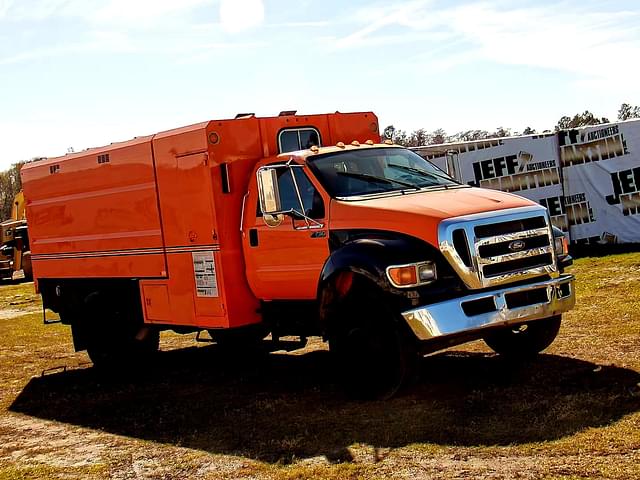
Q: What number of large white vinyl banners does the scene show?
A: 2